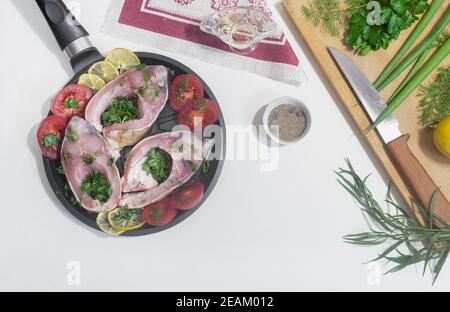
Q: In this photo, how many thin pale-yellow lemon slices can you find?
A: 5